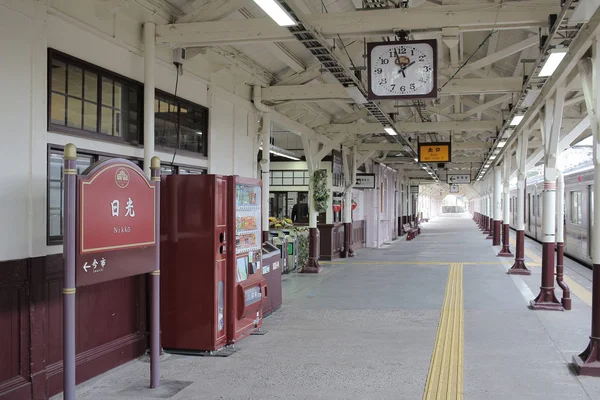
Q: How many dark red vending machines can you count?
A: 2